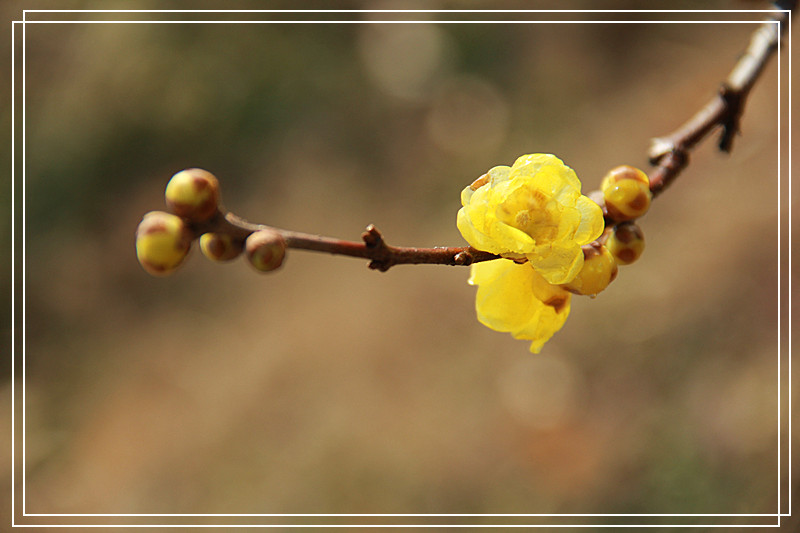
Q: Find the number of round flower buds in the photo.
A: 7